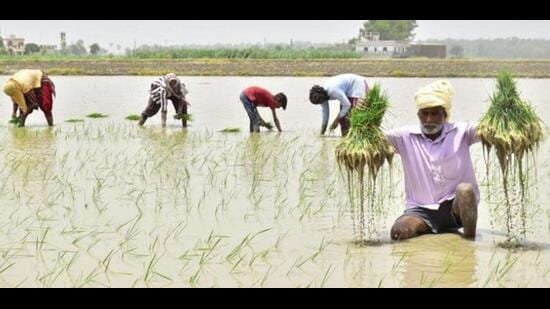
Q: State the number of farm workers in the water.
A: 5